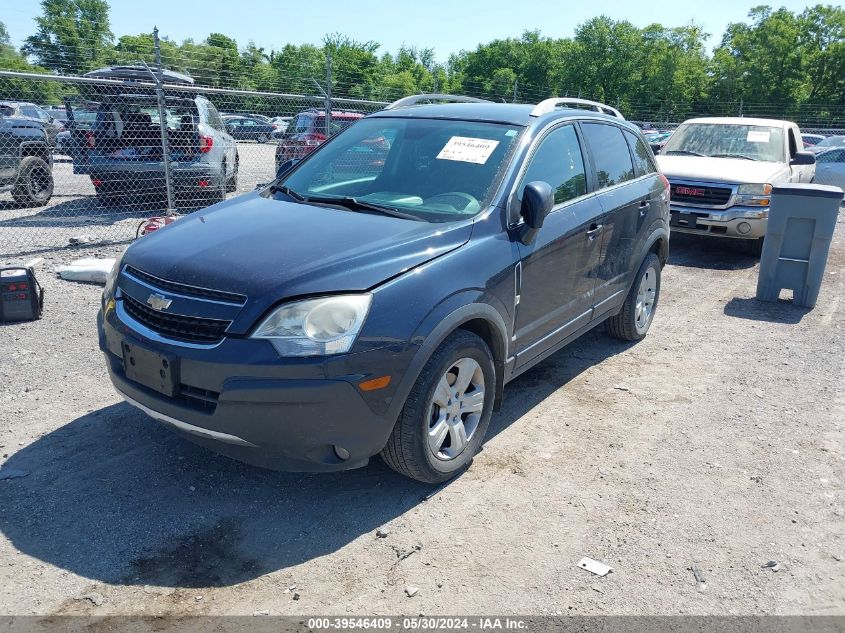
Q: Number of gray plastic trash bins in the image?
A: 1